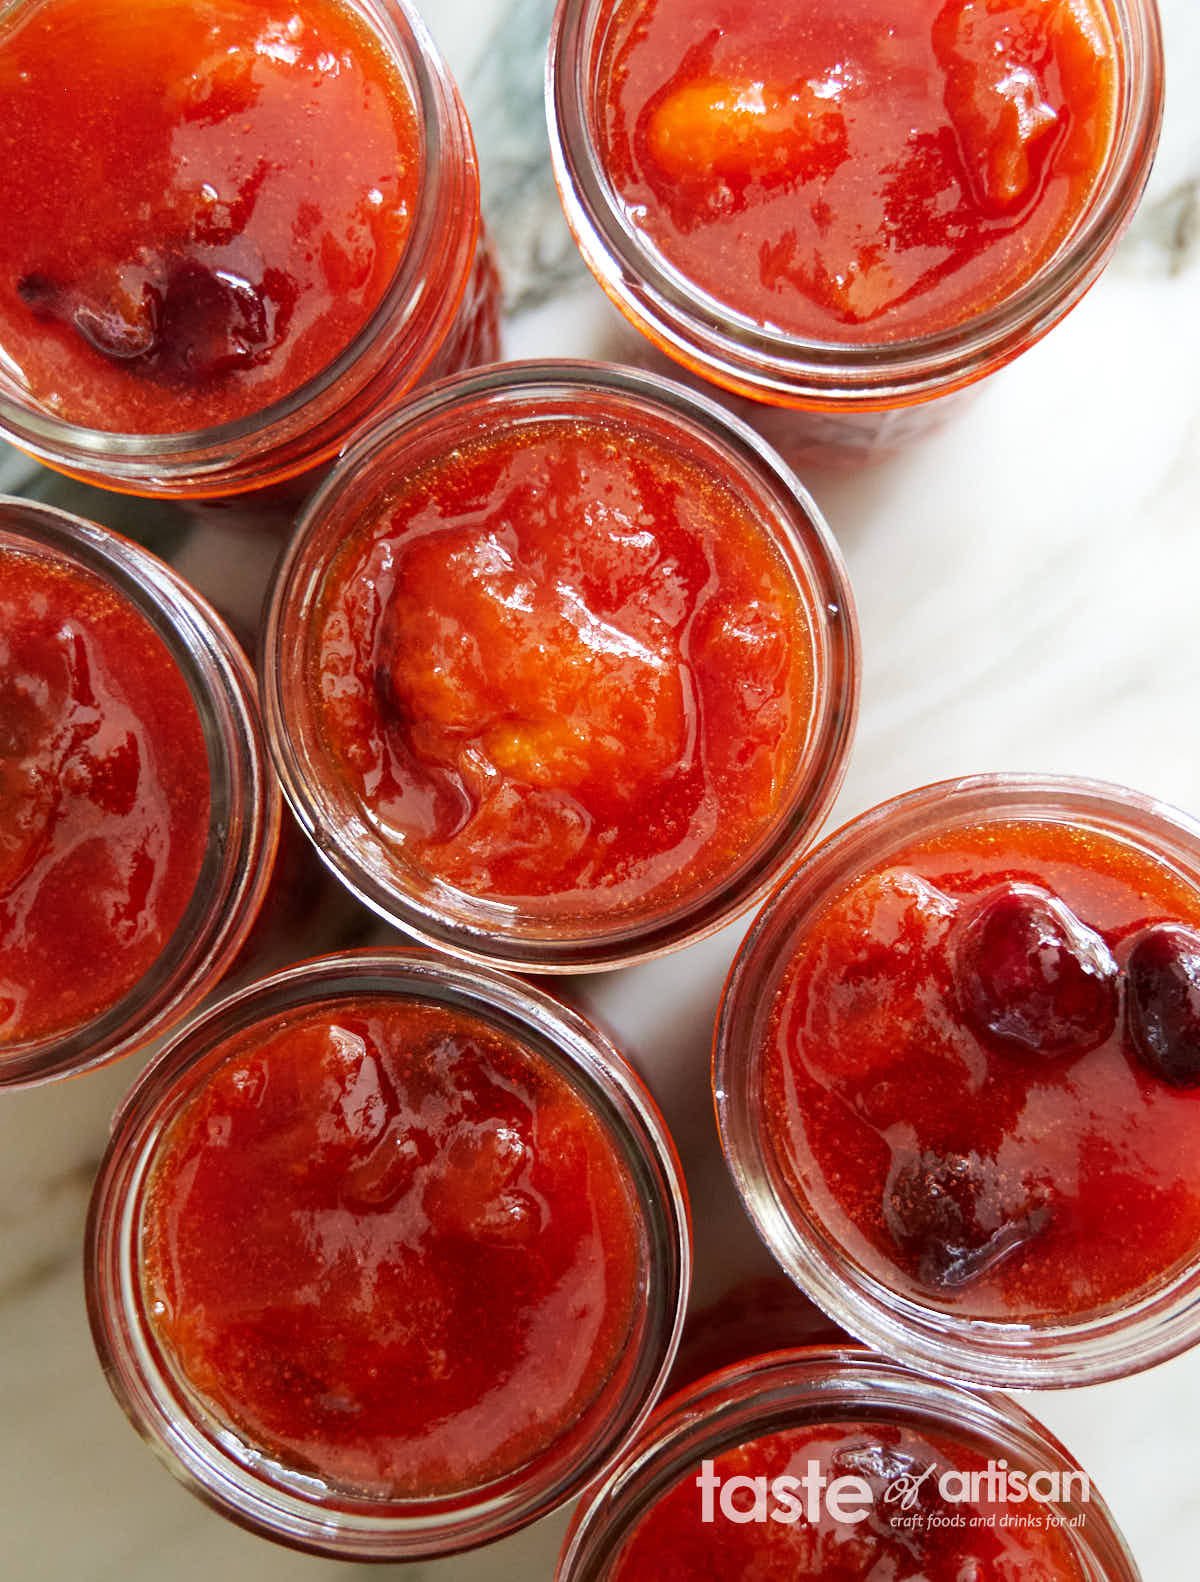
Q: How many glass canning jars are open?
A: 7